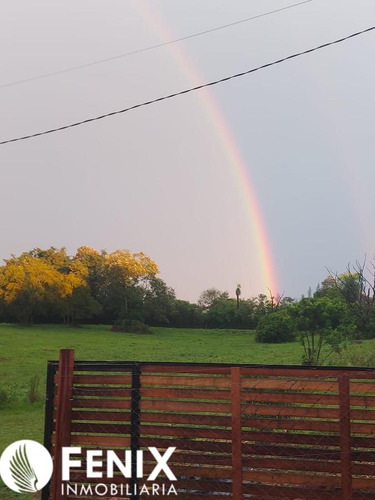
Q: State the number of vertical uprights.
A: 5